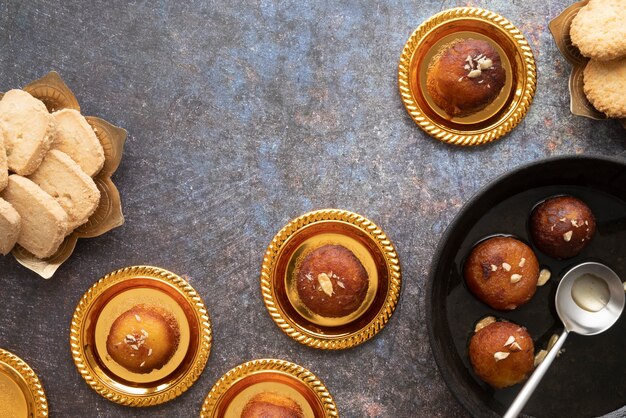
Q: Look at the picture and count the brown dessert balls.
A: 7